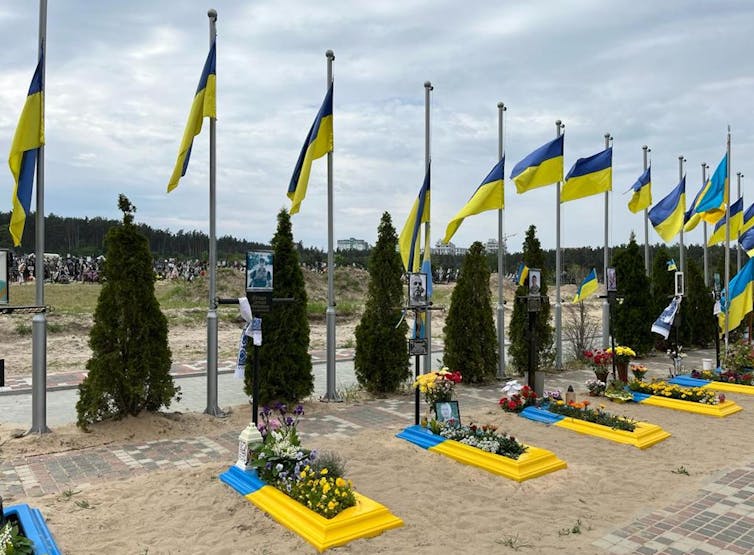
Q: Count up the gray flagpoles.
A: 12